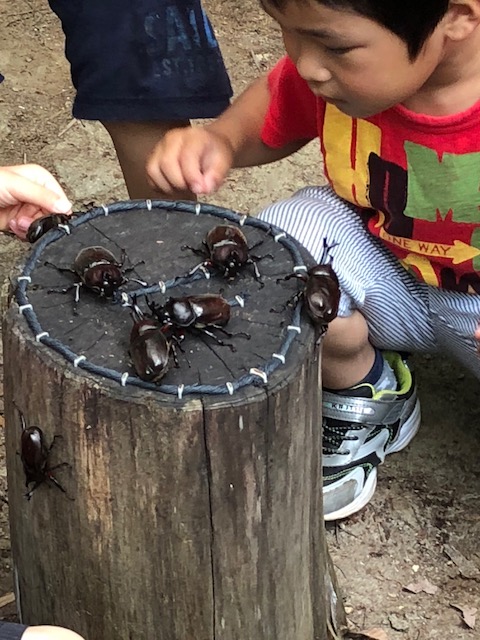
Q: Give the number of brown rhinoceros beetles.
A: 7